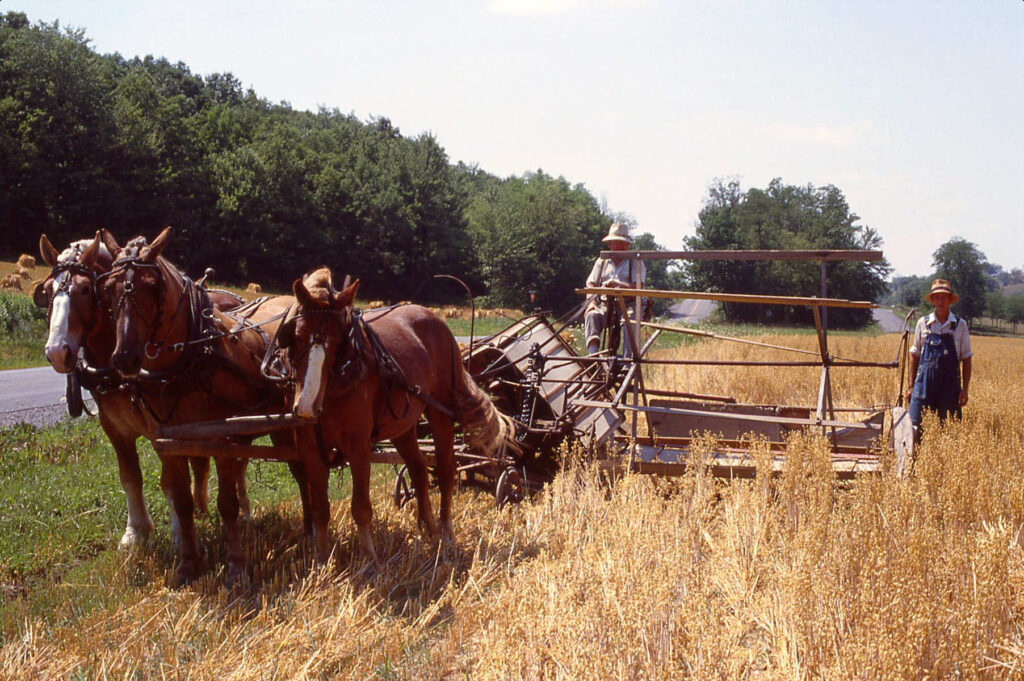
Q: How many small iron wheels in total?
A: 2